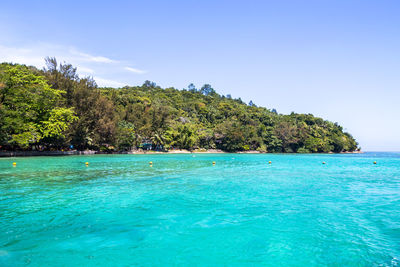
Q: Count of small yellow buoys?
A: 7